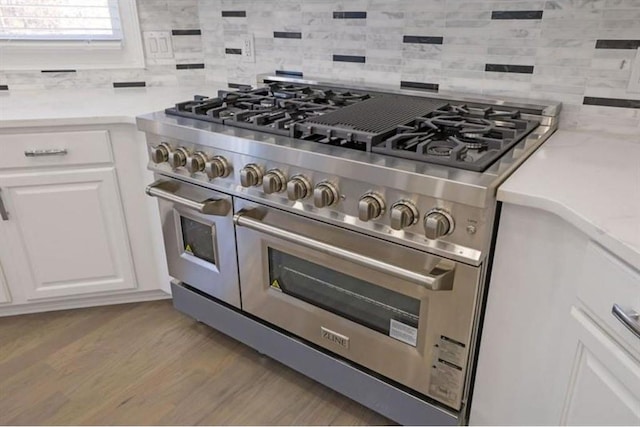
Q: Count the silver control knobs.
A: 11